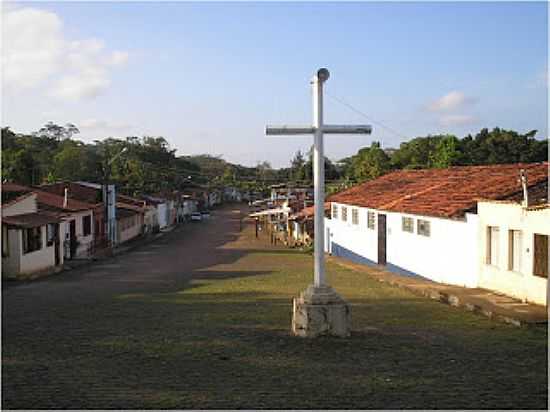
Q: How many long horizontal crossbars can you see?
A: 1